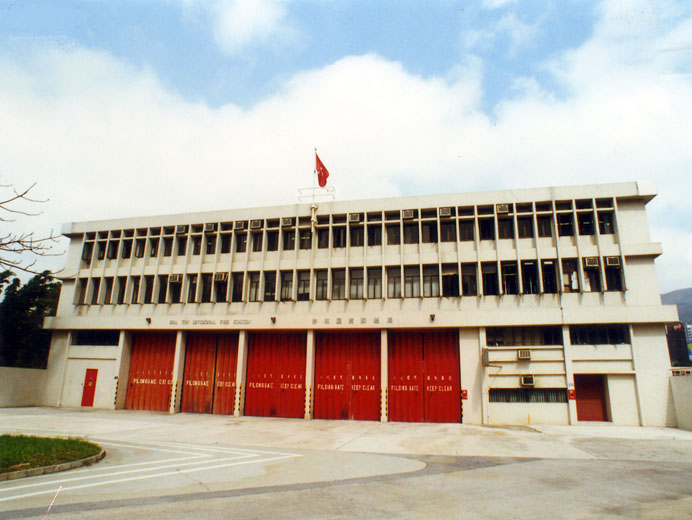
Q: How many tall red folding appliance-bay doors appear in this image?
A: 5